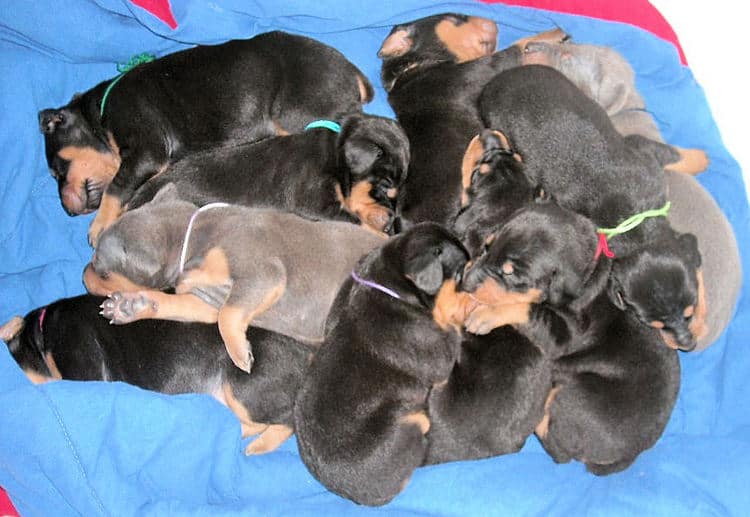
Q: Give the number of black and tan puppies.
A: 8